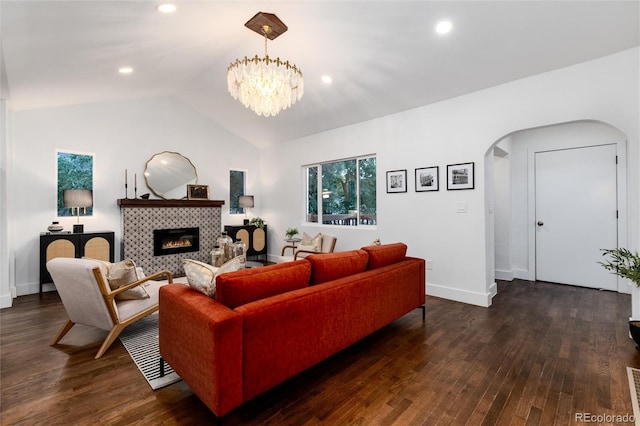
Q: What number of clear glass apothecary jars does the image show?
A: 3